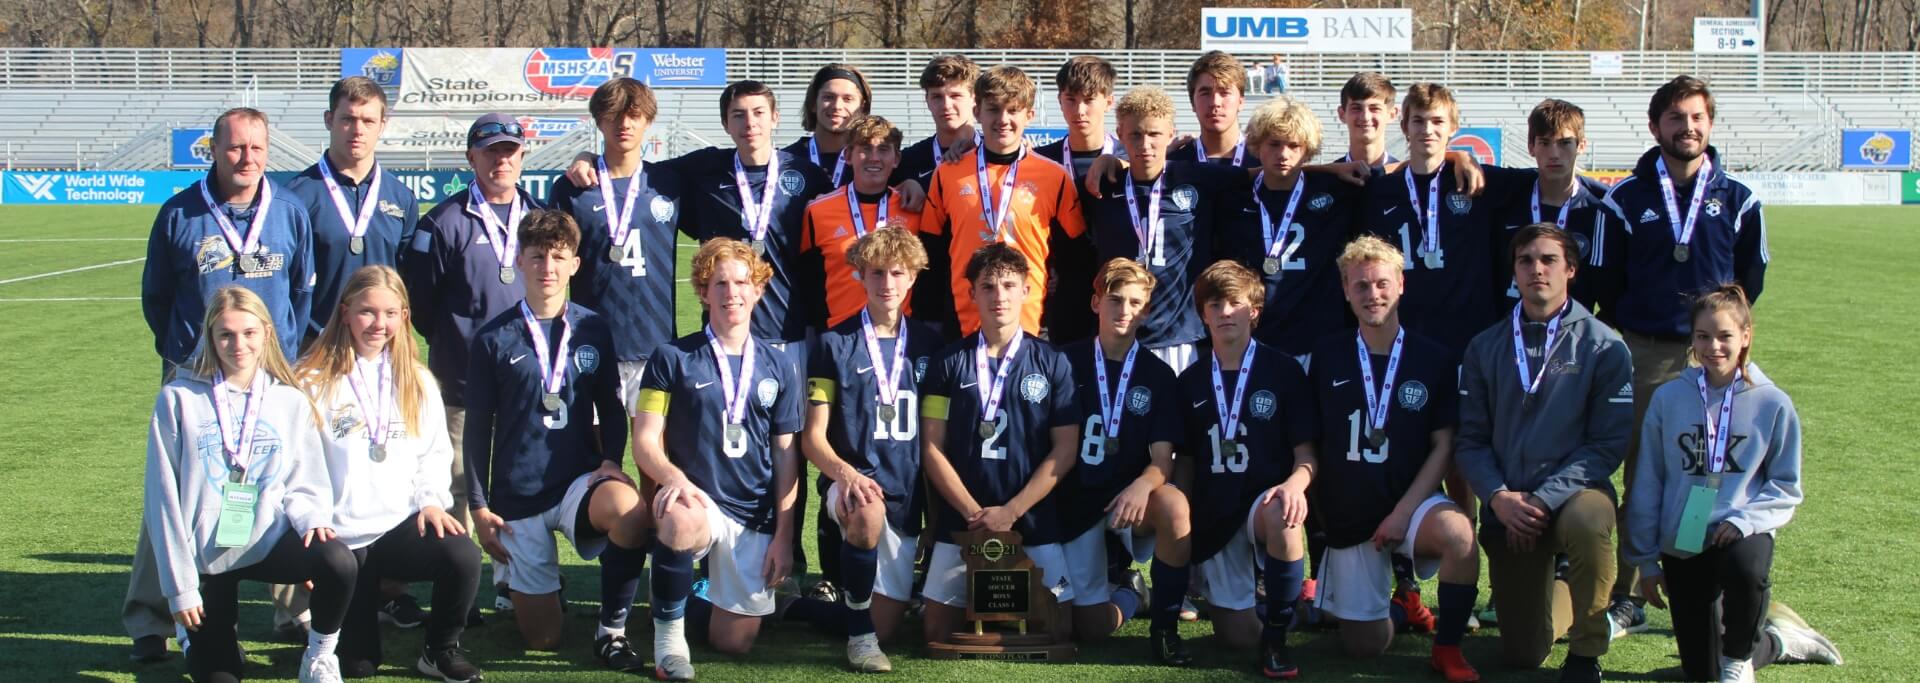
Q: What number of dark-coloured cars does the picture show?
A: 0